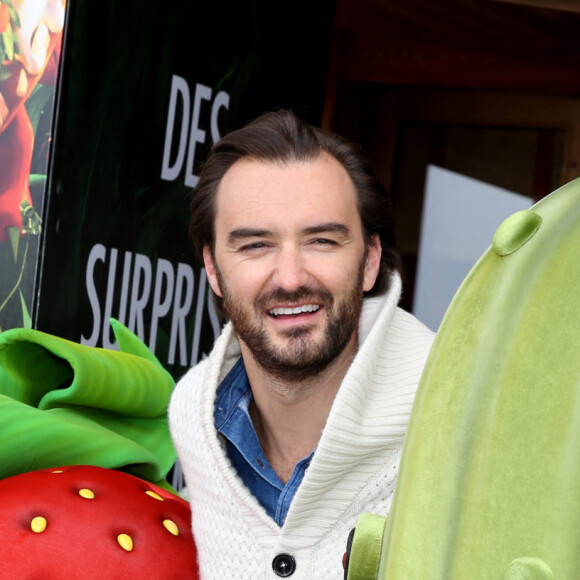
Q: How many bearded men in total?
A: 1